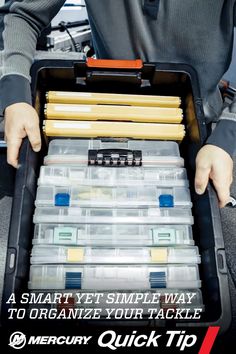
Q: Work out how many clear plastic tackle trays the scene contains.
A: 8